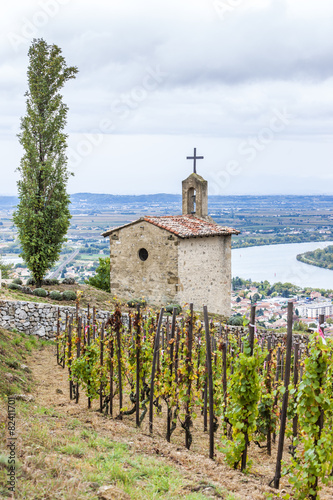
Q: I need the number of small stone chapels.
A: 1